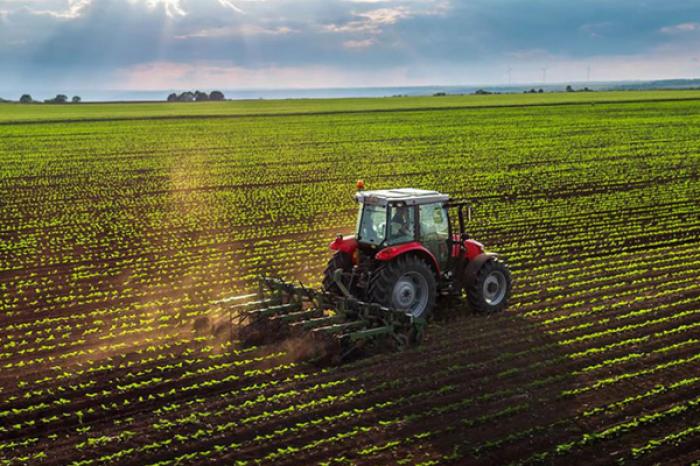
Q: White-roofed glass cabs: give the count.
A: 1